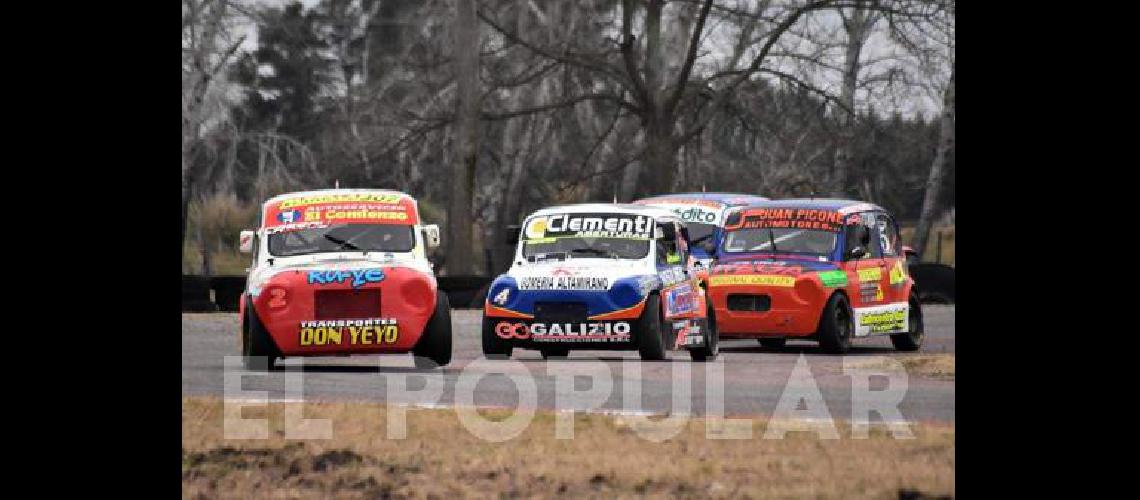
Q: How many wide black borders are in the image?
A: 2